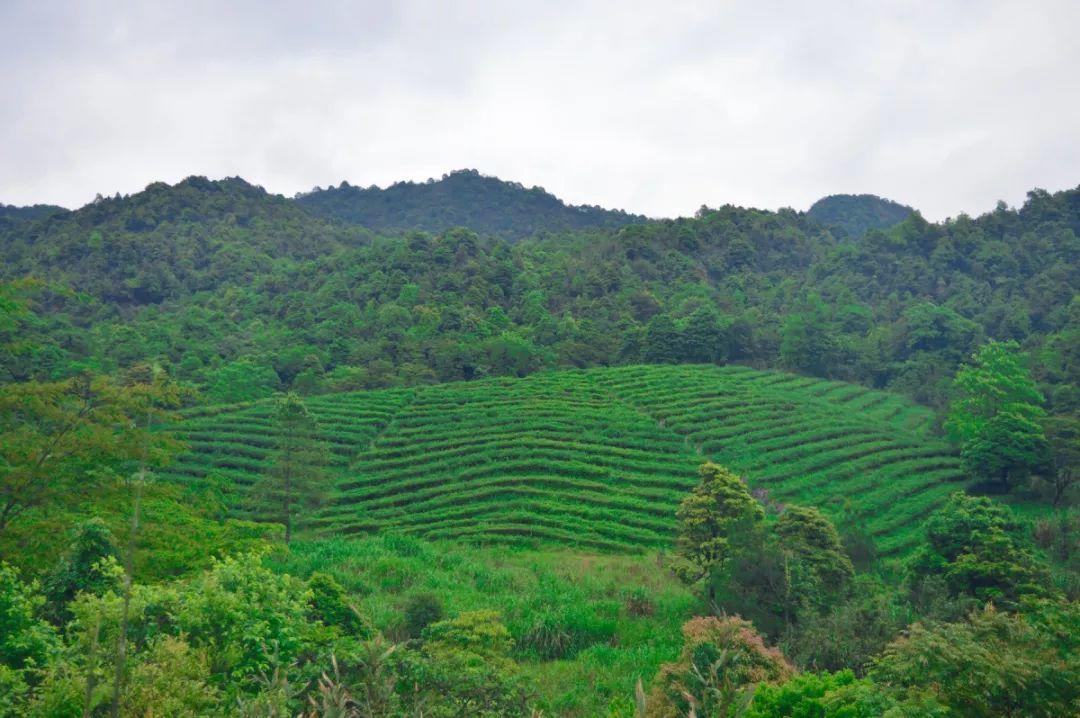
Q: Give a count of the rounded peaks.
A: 3